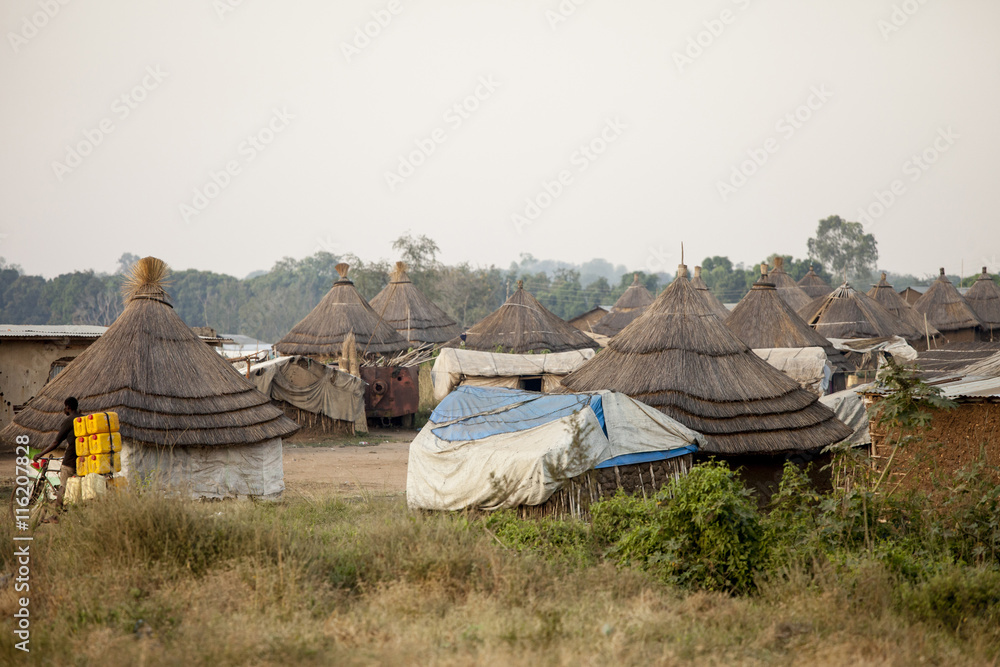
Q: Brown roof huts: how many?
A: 14